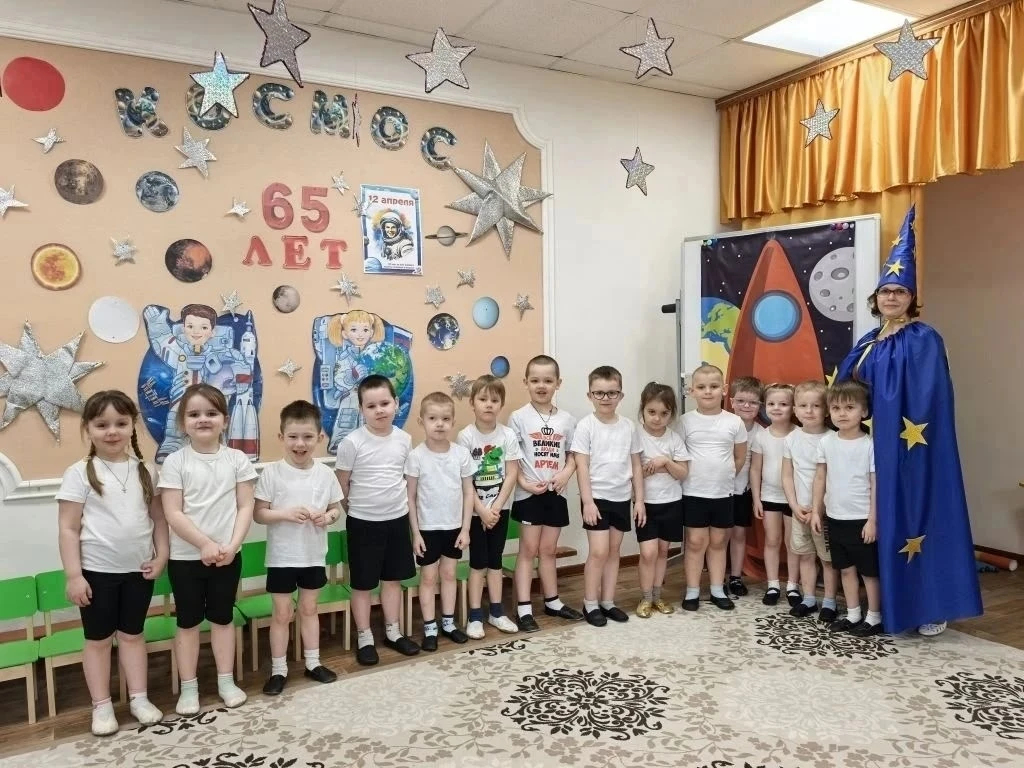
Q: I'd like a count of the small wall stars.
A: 14